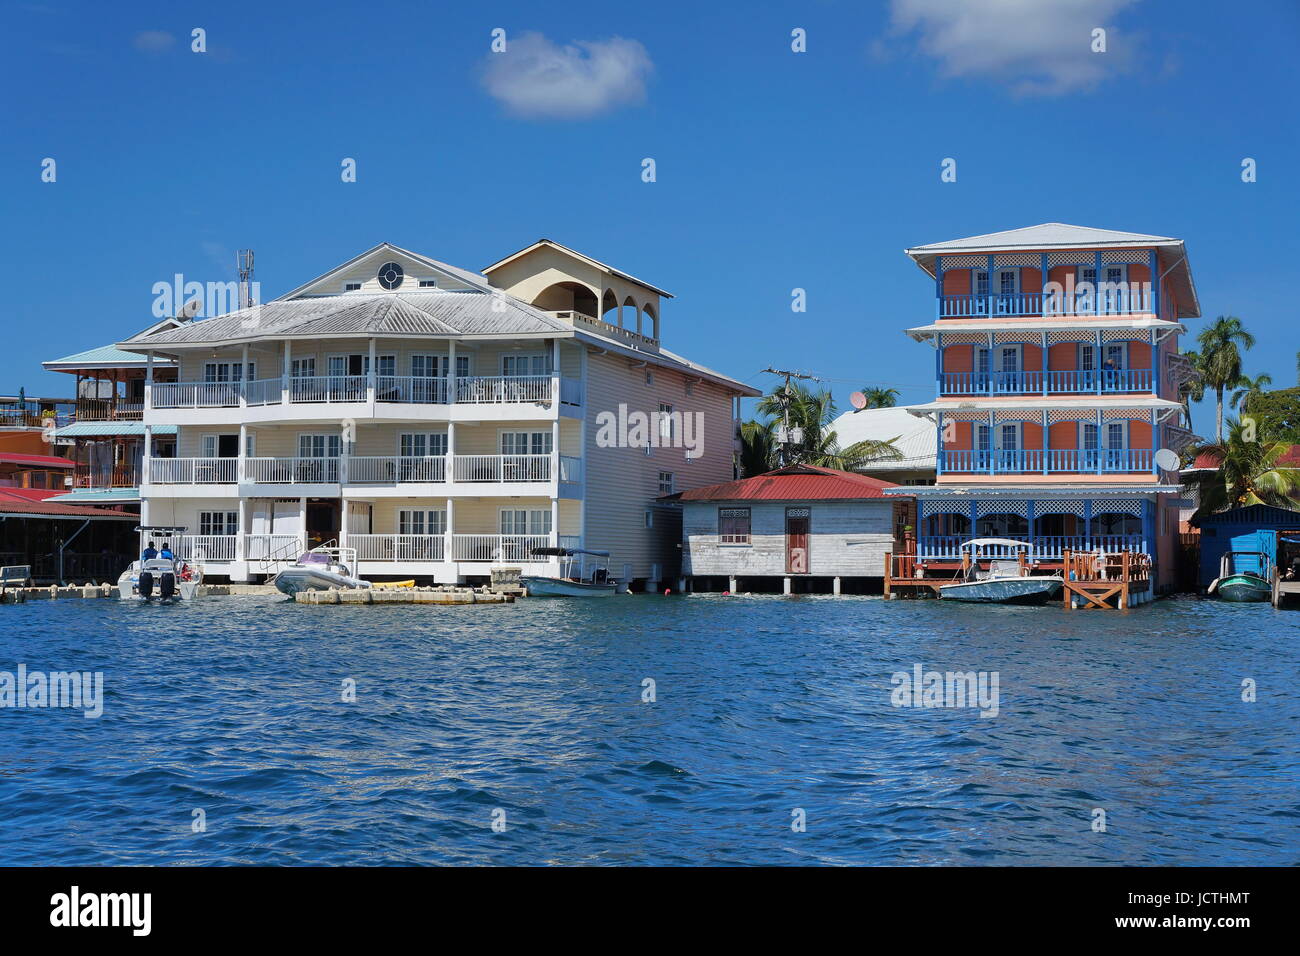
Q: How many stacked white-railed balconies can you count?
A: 3